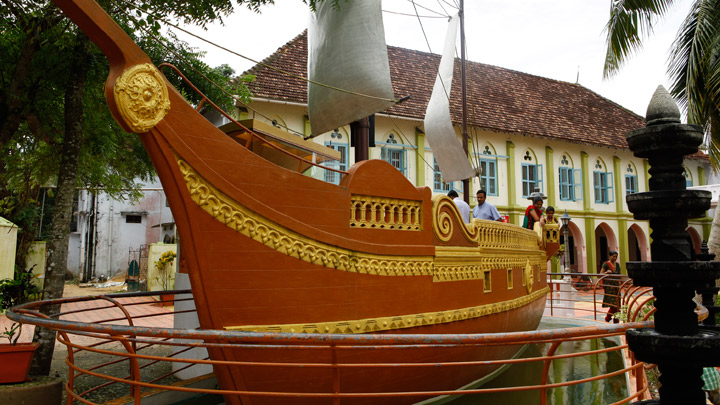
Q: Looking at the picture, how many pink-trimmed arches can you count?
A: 4